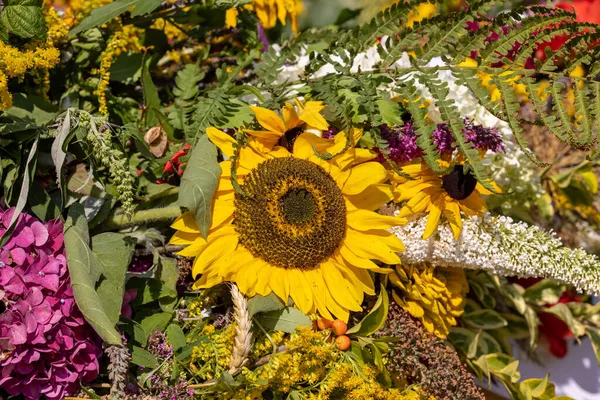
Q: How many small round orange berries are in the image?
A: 3